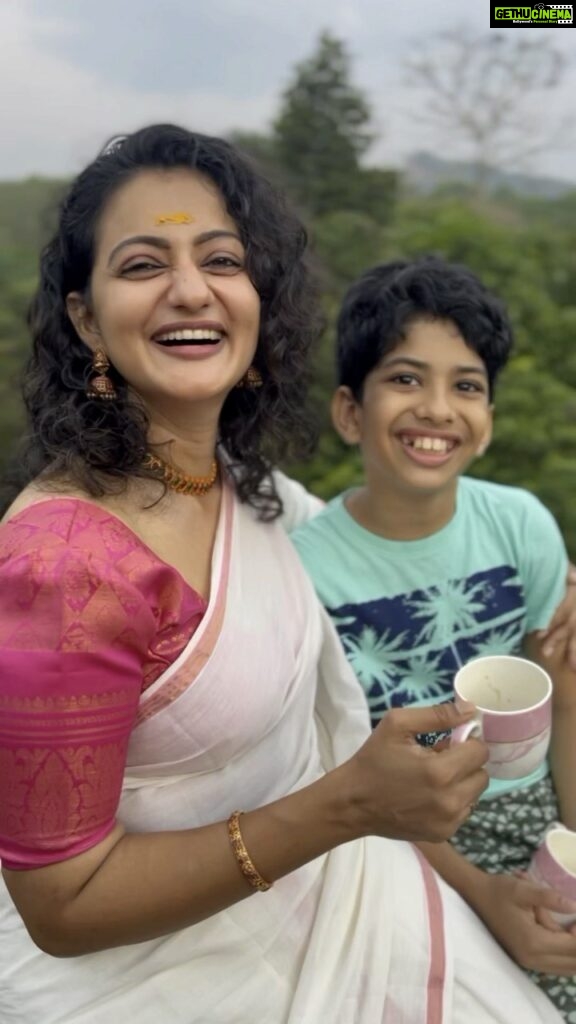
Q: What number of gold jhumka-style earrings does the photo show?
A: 2